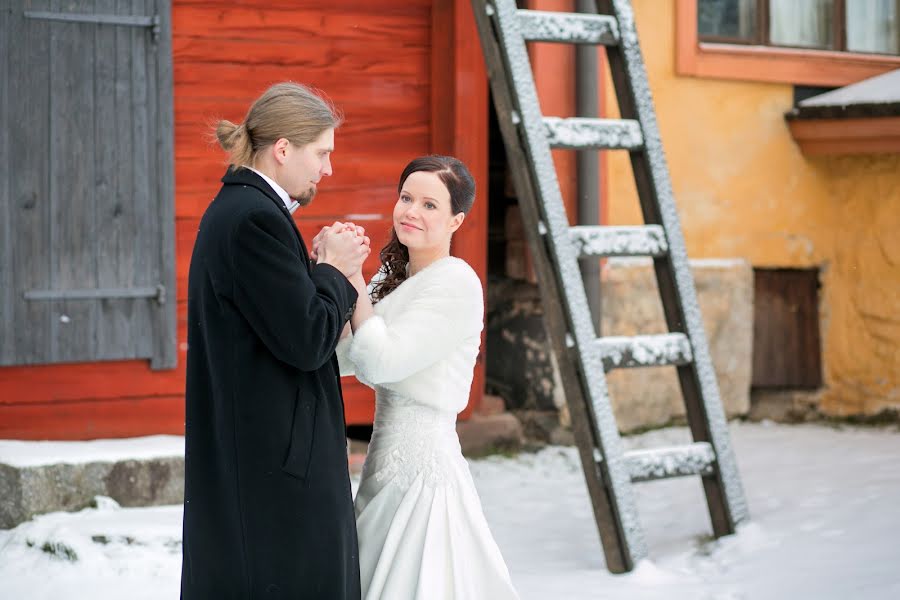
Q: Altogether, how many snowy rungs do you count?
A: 5